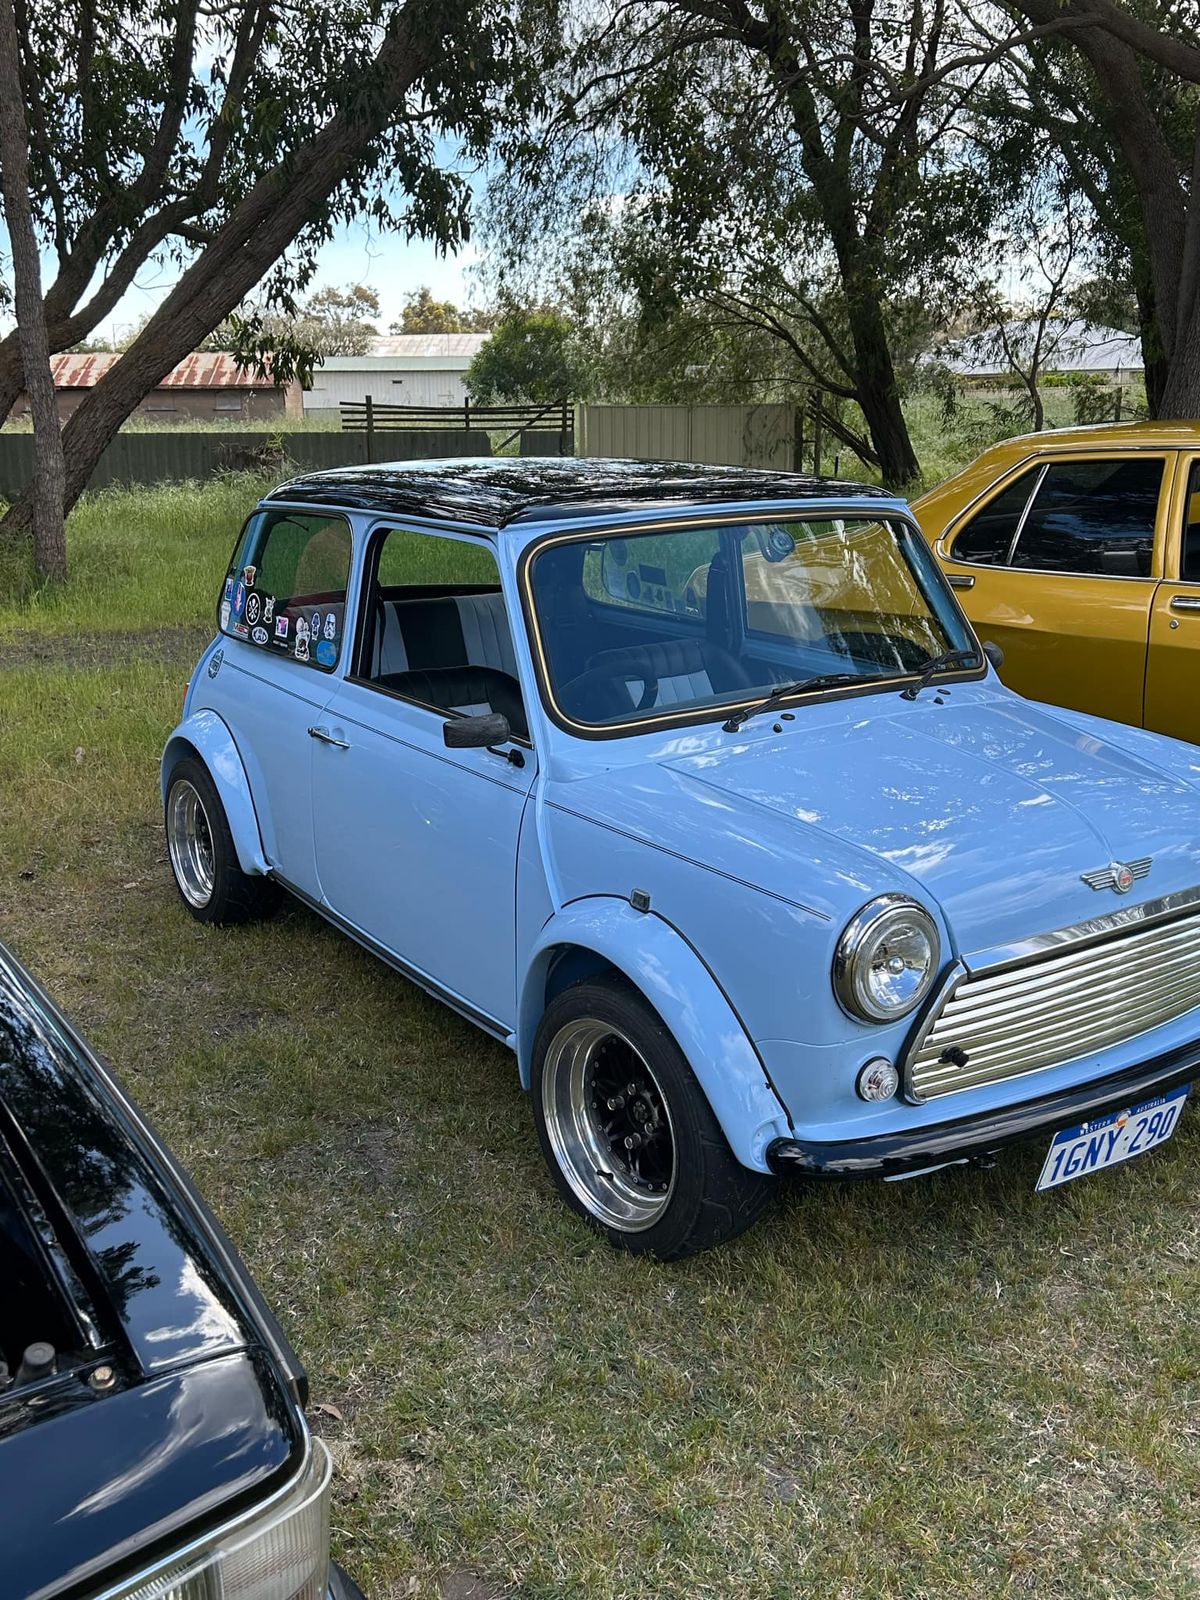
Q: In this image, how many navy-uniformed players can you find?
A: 0